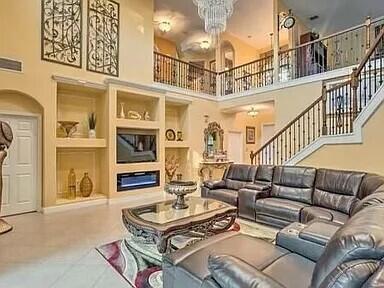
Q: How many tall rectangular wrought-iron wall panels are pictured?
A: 2